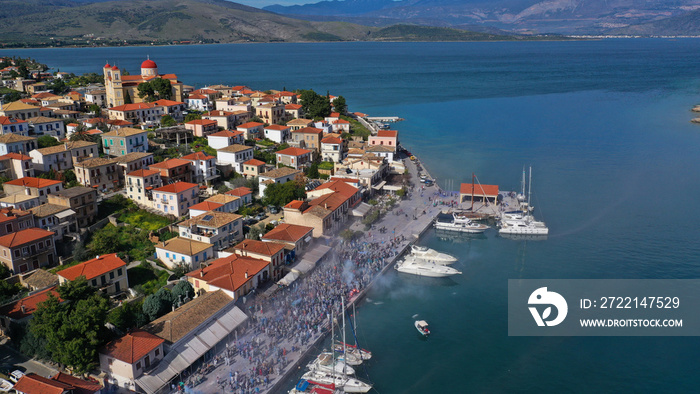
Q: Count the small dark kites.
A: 0